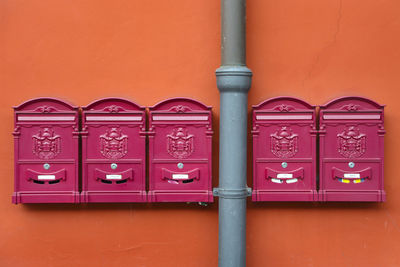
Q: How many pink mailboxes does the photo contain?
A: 5